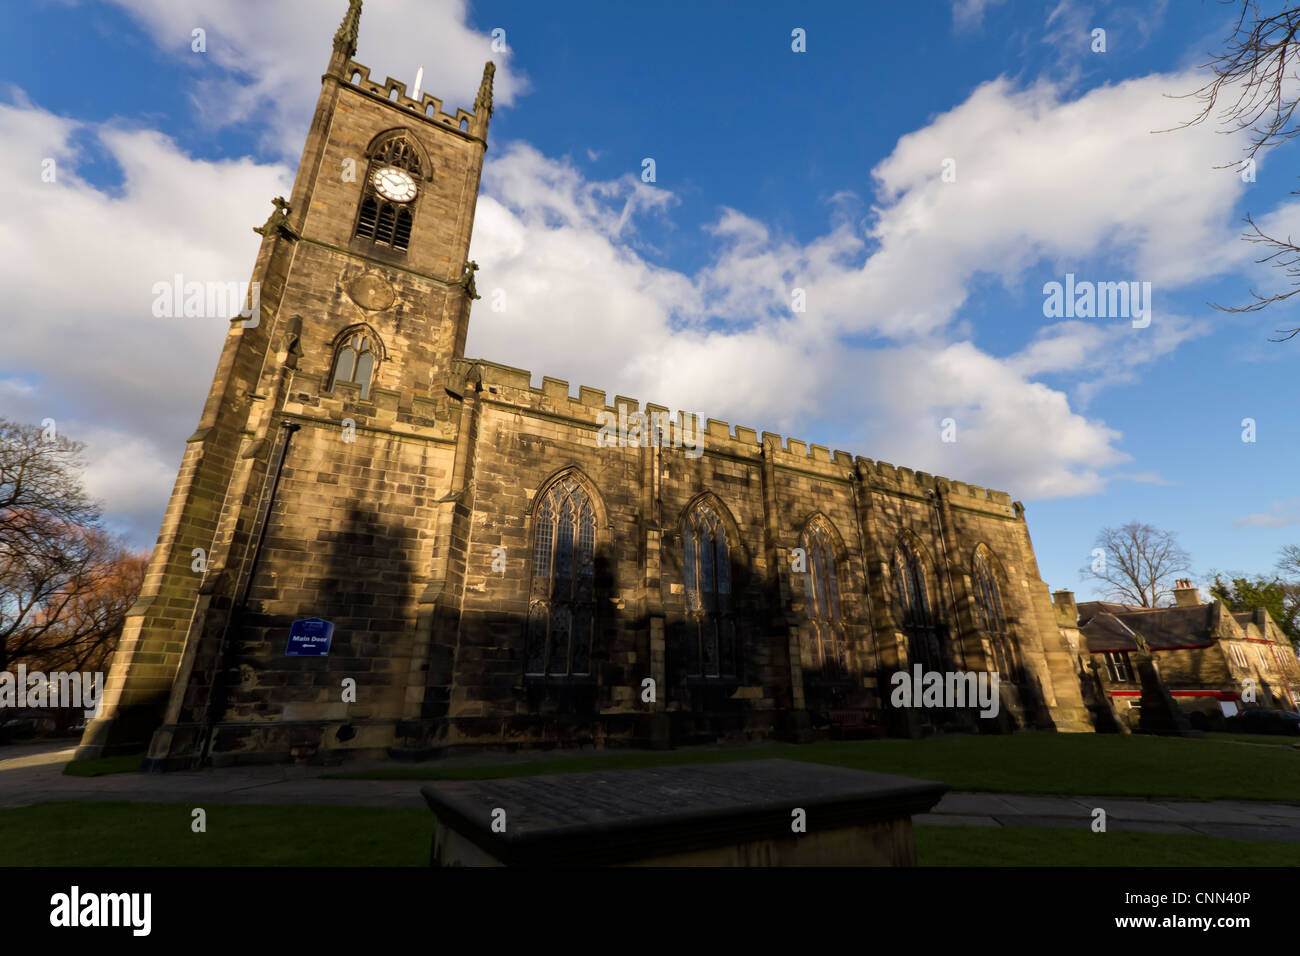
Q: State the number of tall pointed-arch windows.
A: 5